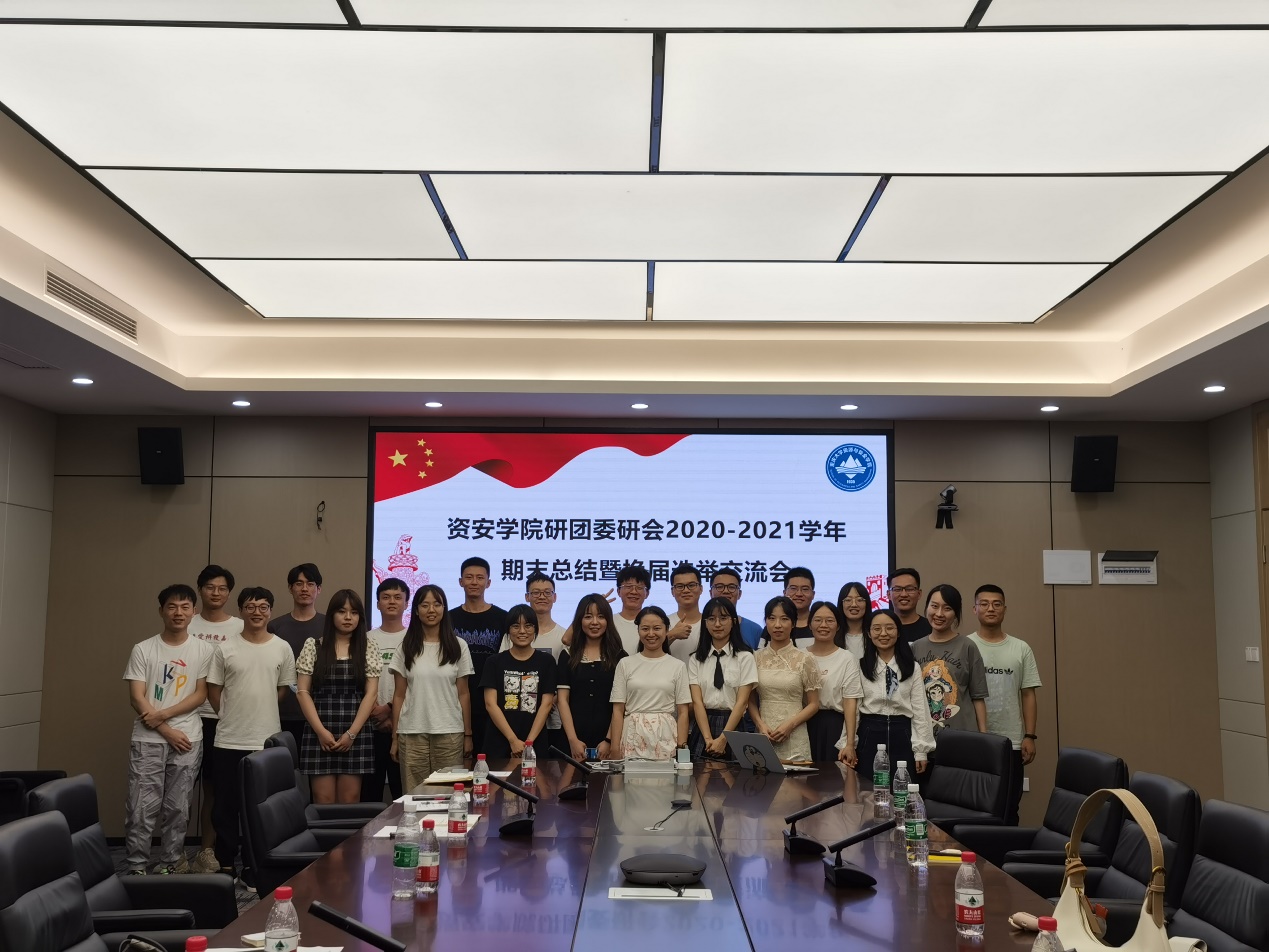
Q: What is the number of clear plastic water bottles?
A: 12